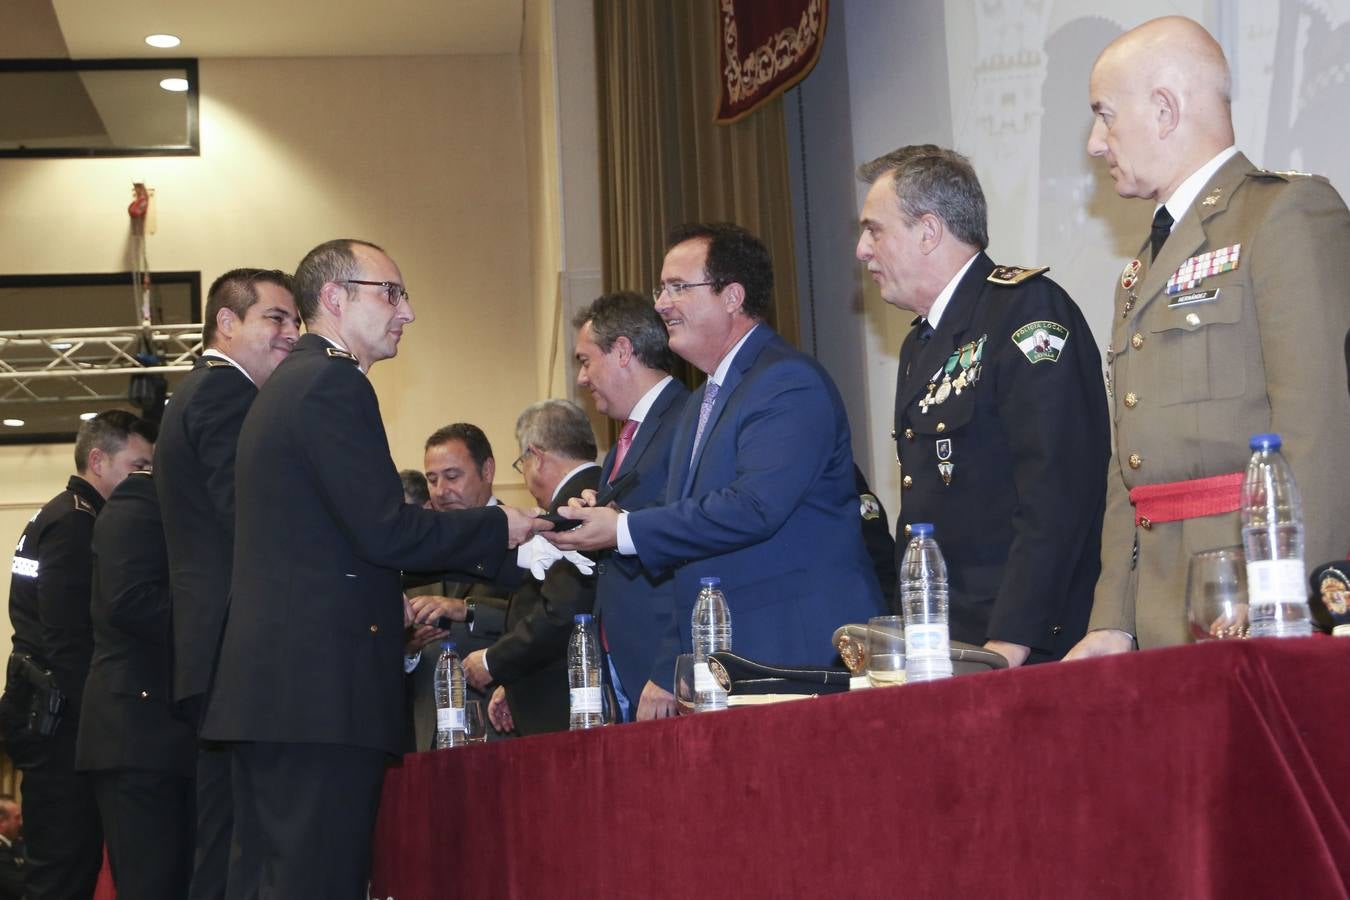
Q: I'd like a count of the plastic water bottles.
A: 5